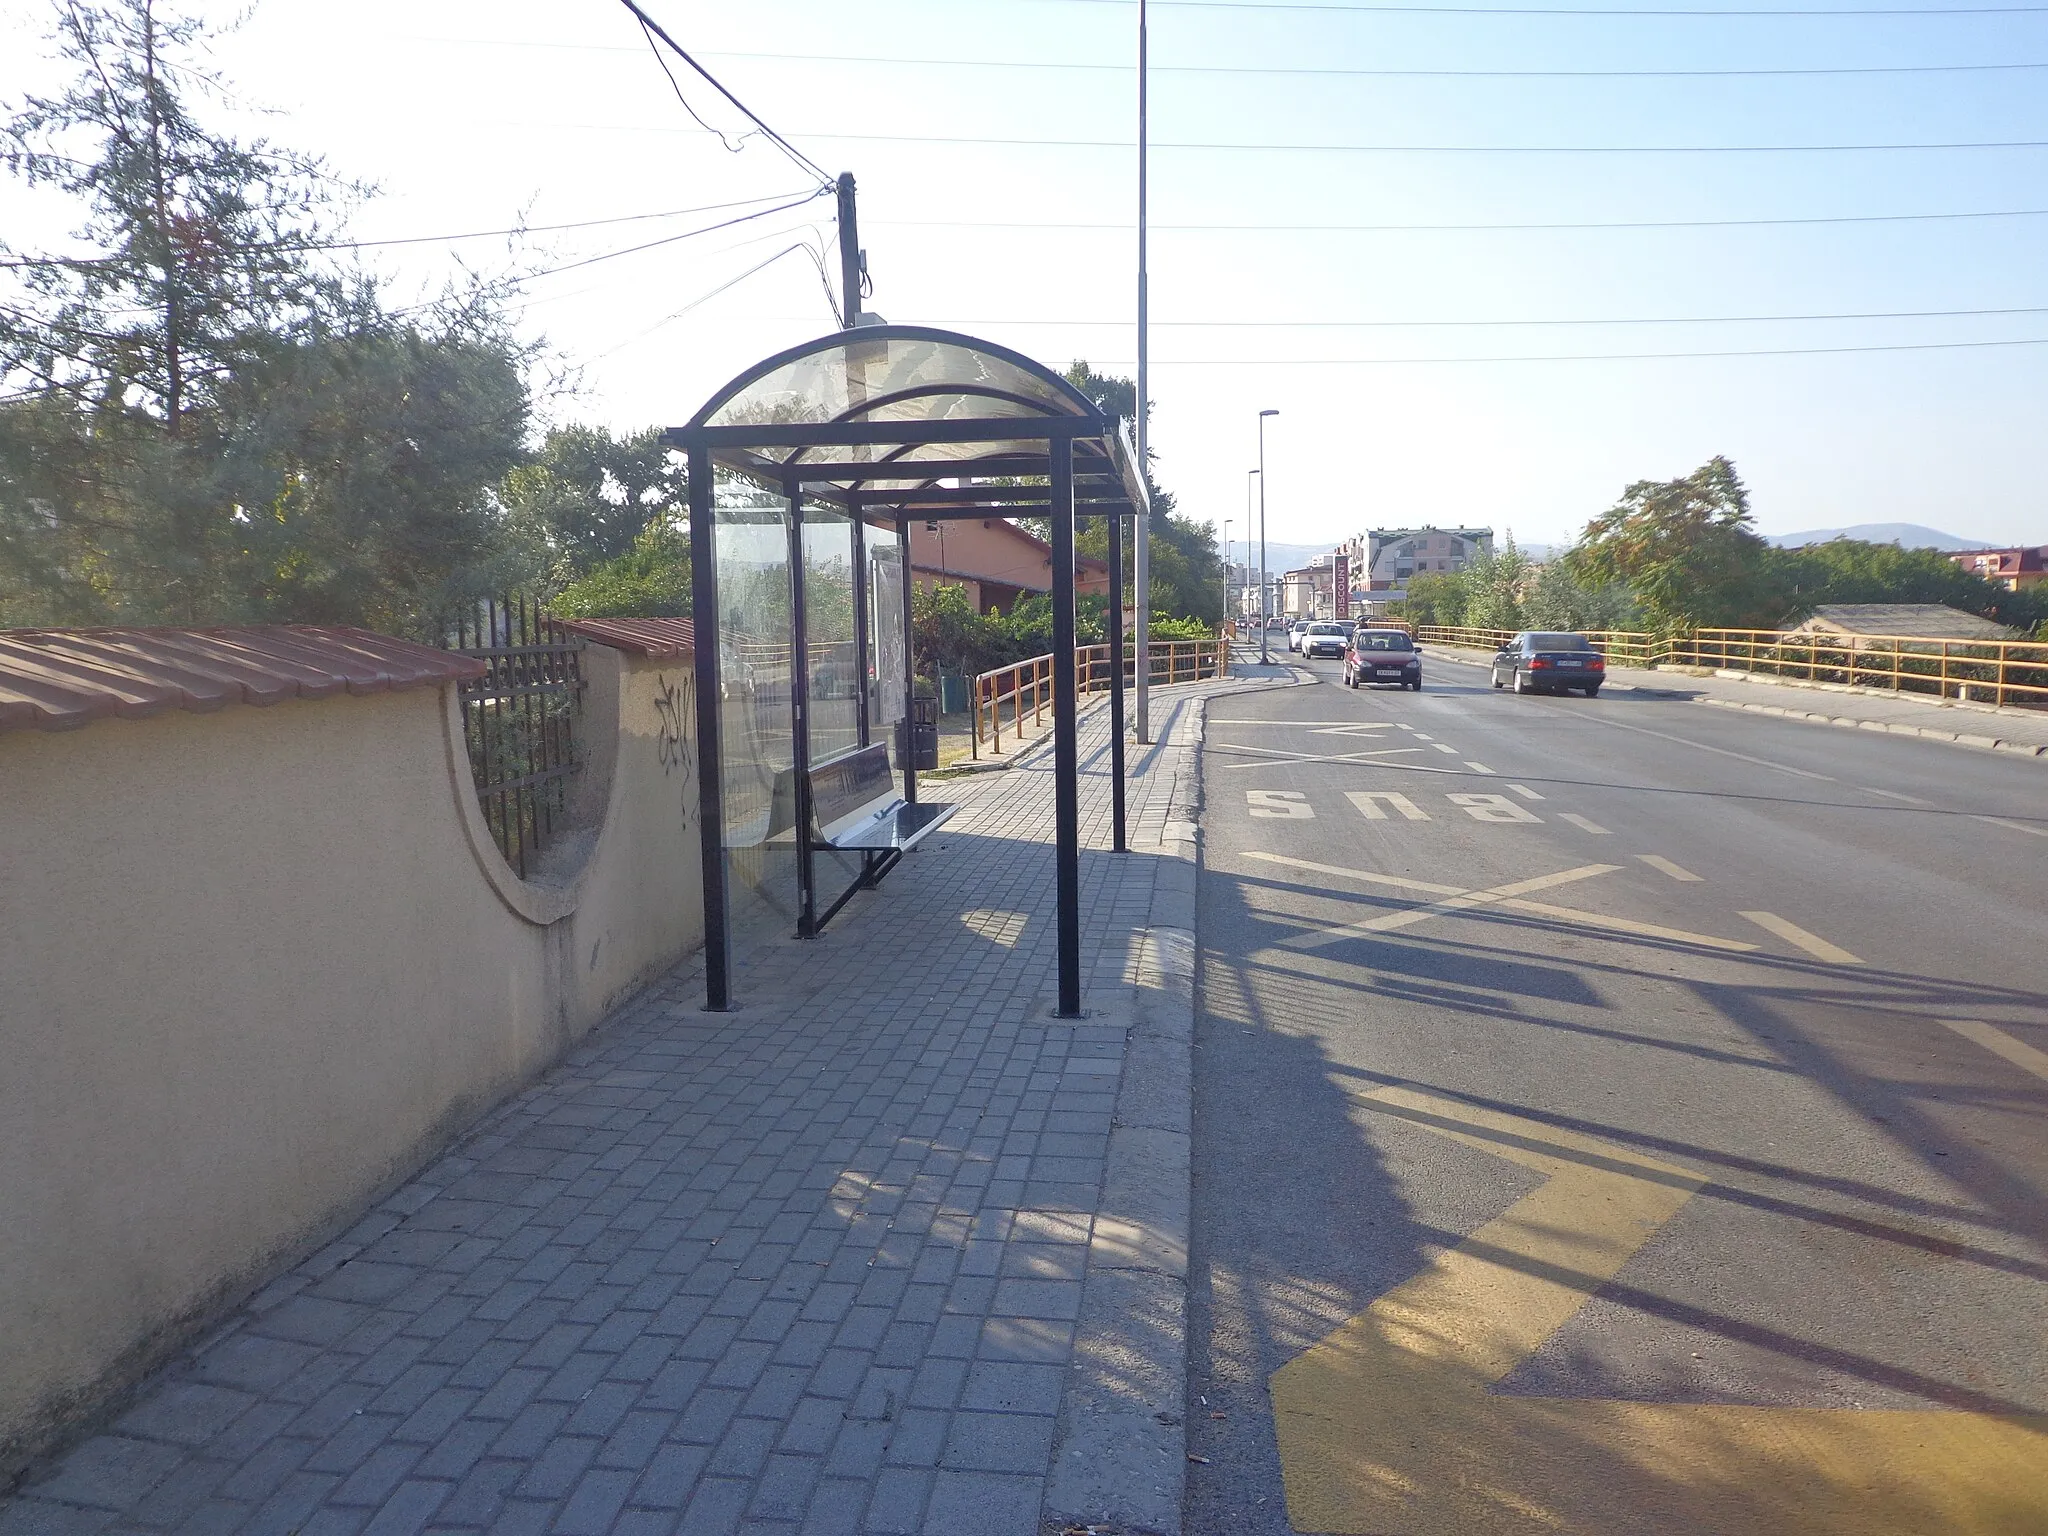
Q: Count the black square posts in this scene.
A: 6